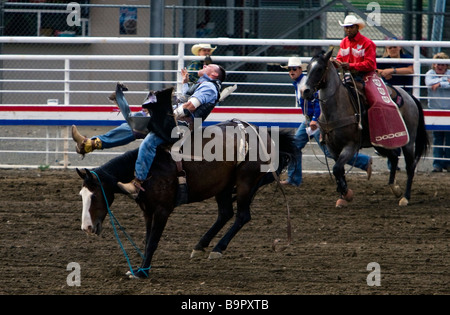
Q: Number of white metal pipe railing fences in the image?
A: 1